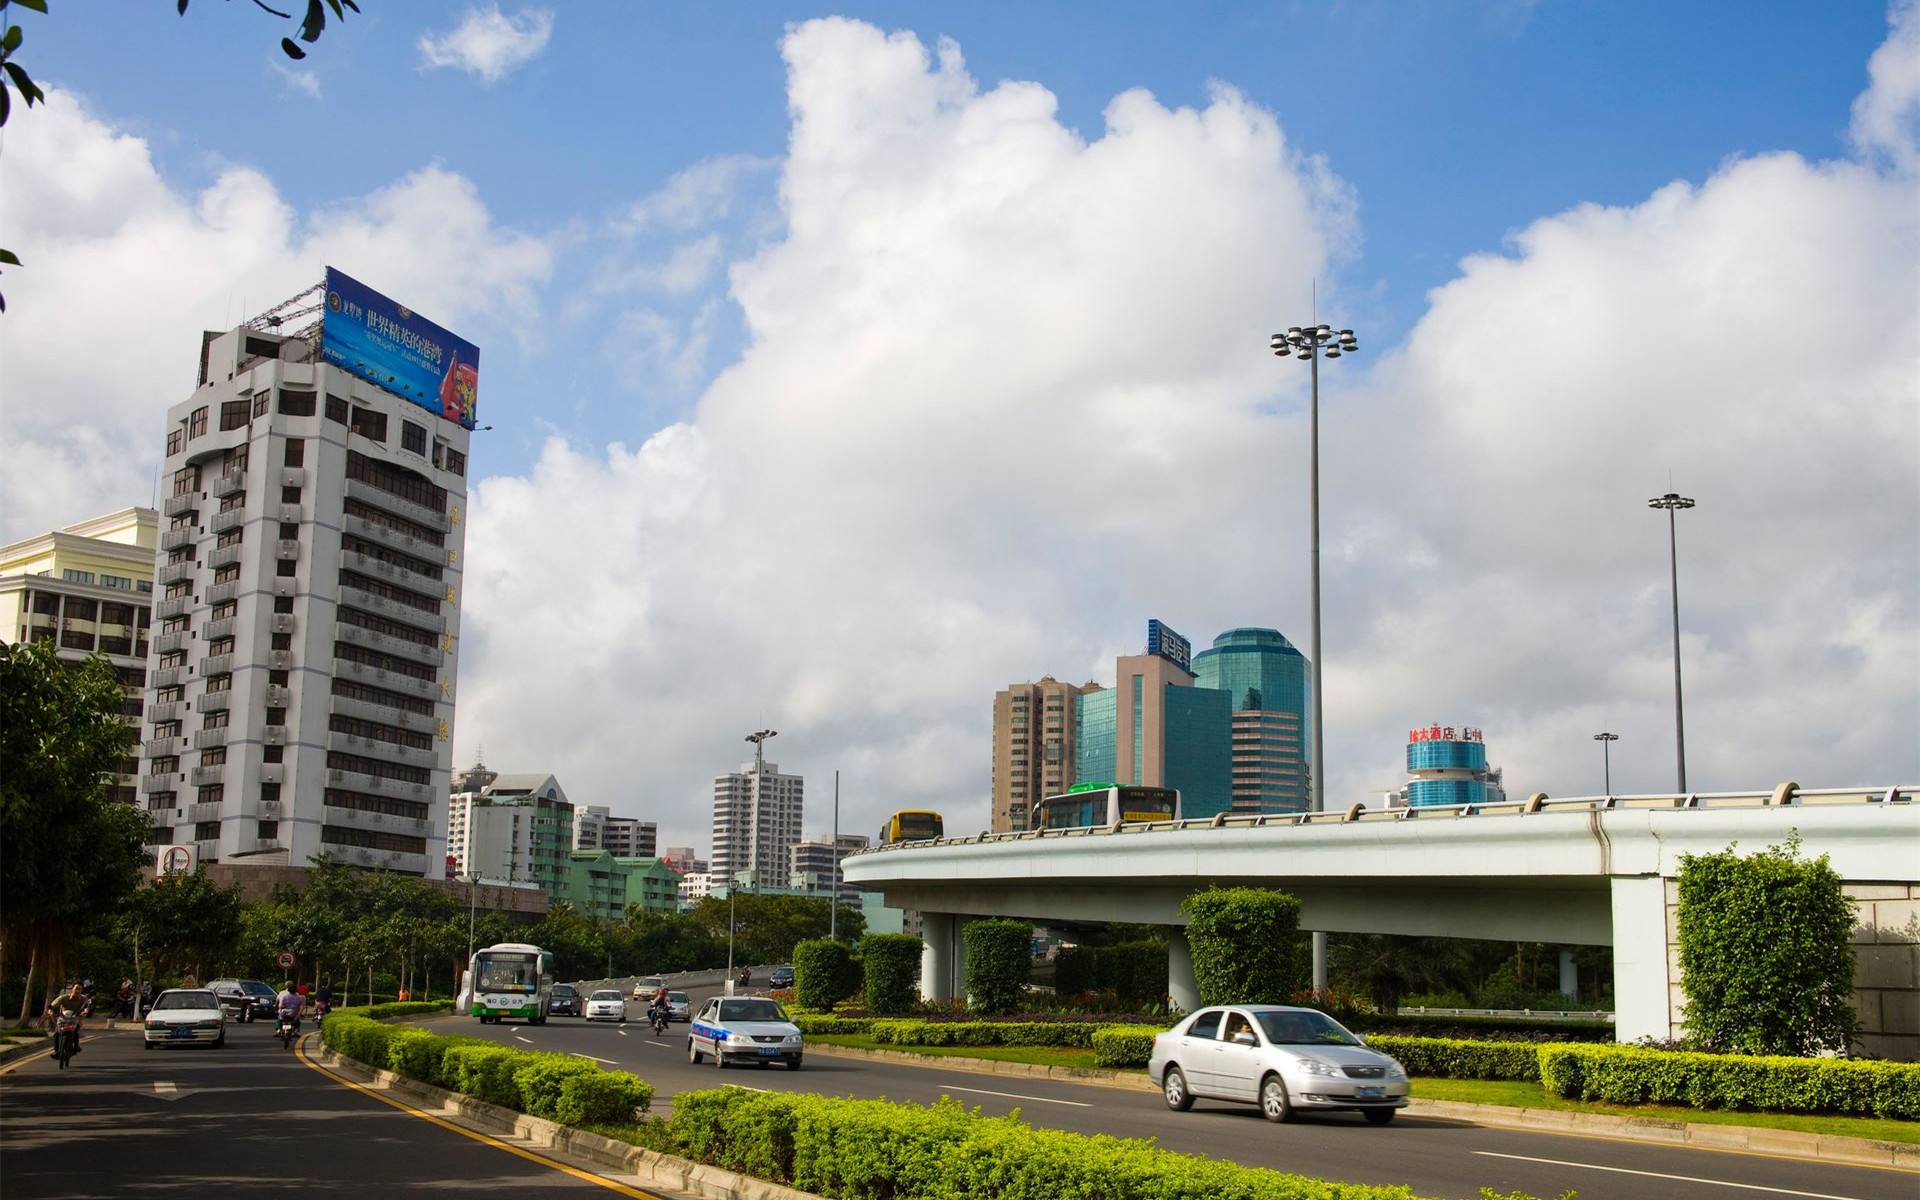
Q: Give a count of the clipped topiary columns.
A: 5